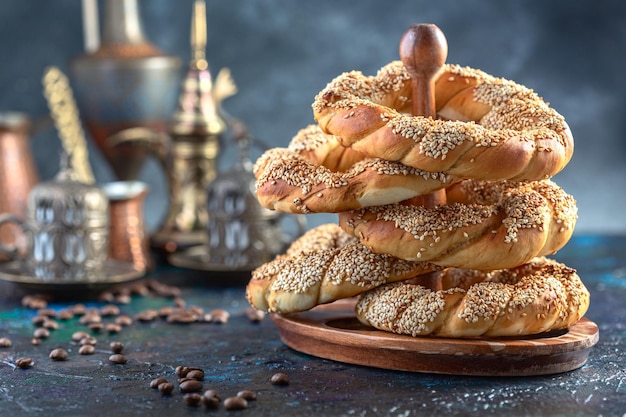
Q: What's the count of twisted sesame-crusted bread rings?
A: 5